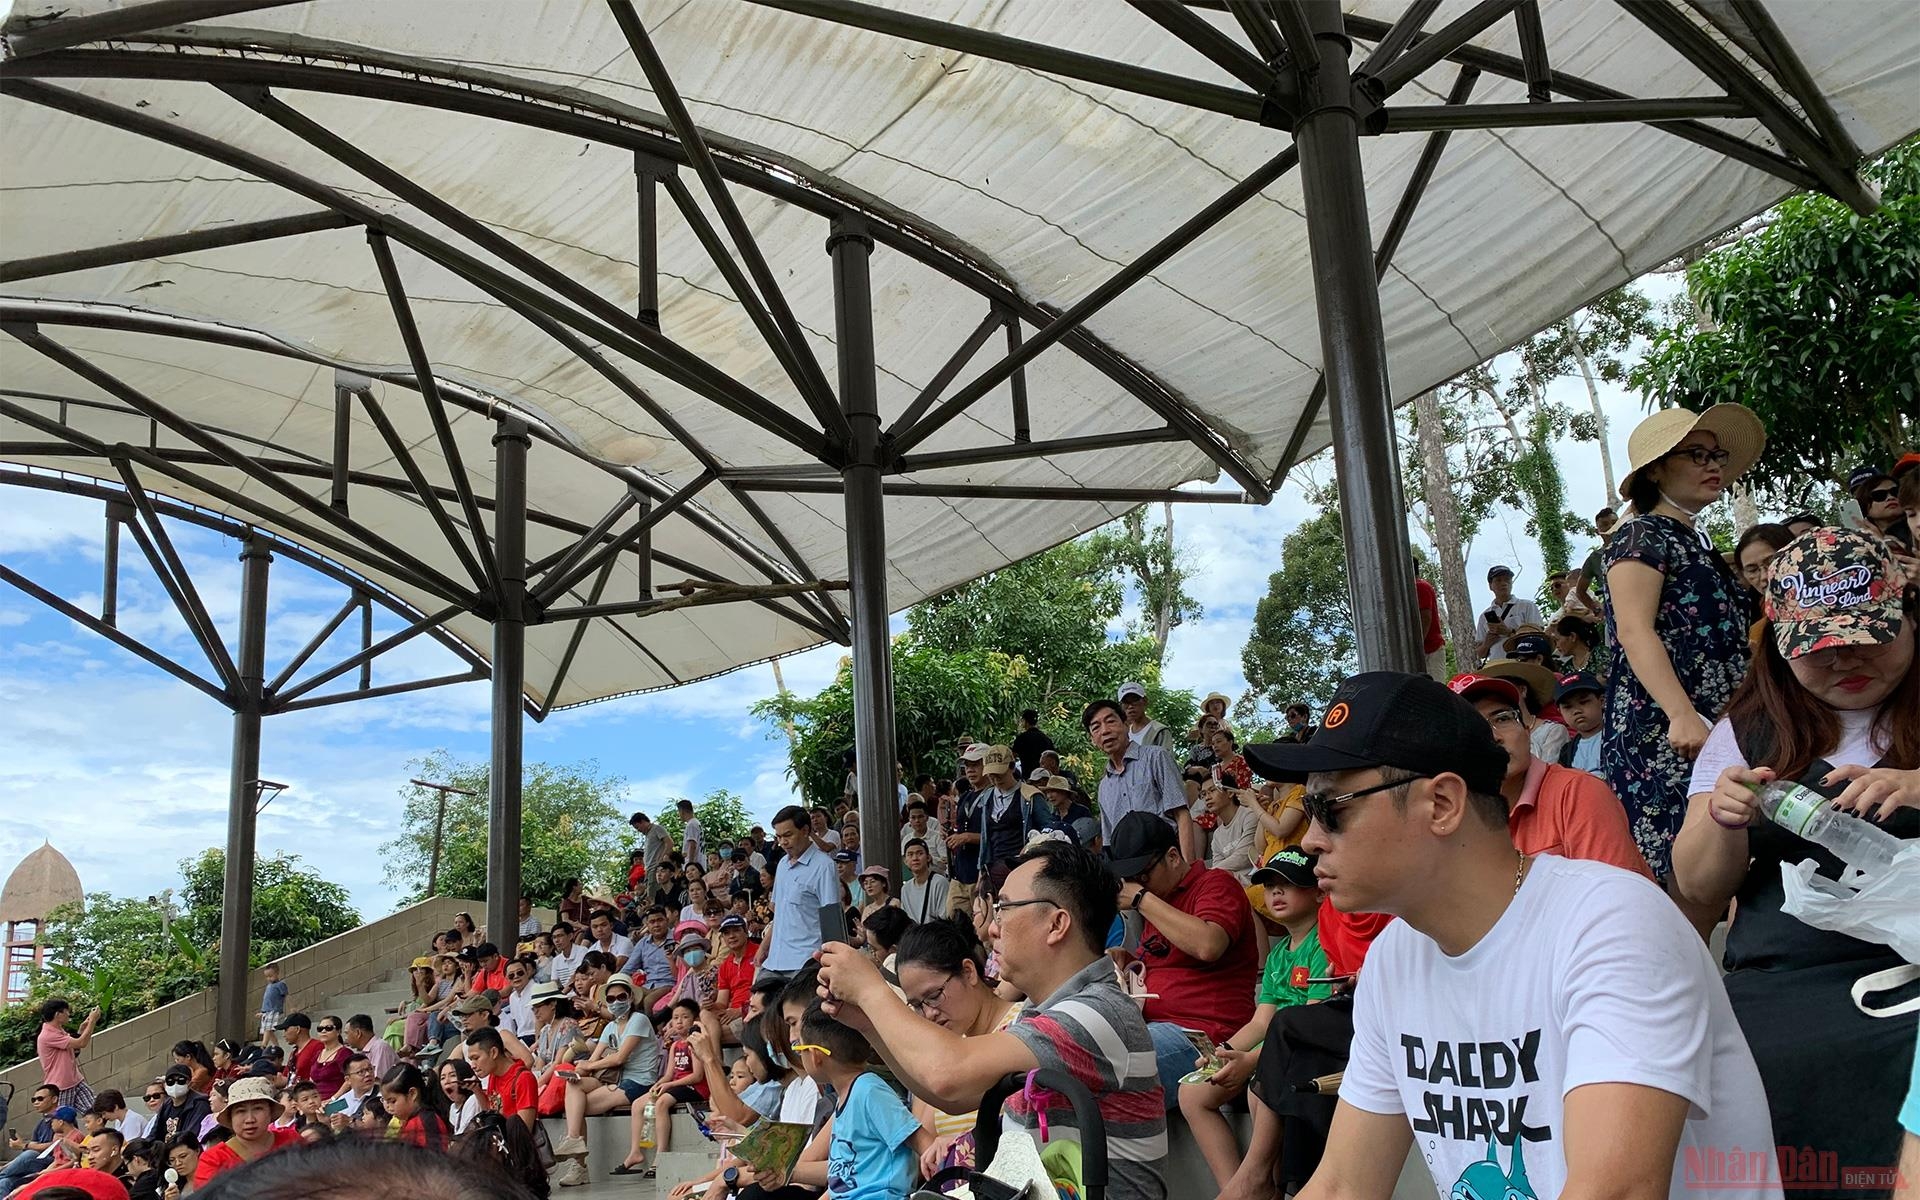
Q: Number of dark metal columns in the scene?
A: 4